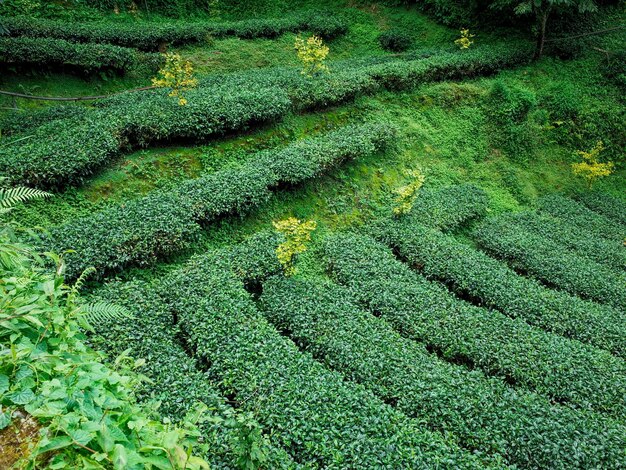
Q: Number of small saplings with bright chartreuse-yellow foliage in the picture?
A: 6